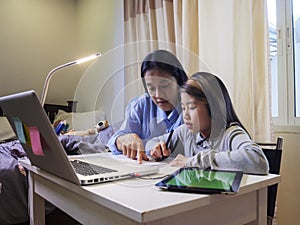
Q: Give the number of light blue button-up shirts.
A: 1